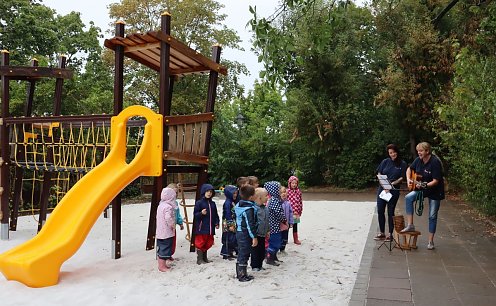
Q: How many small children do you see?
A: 11